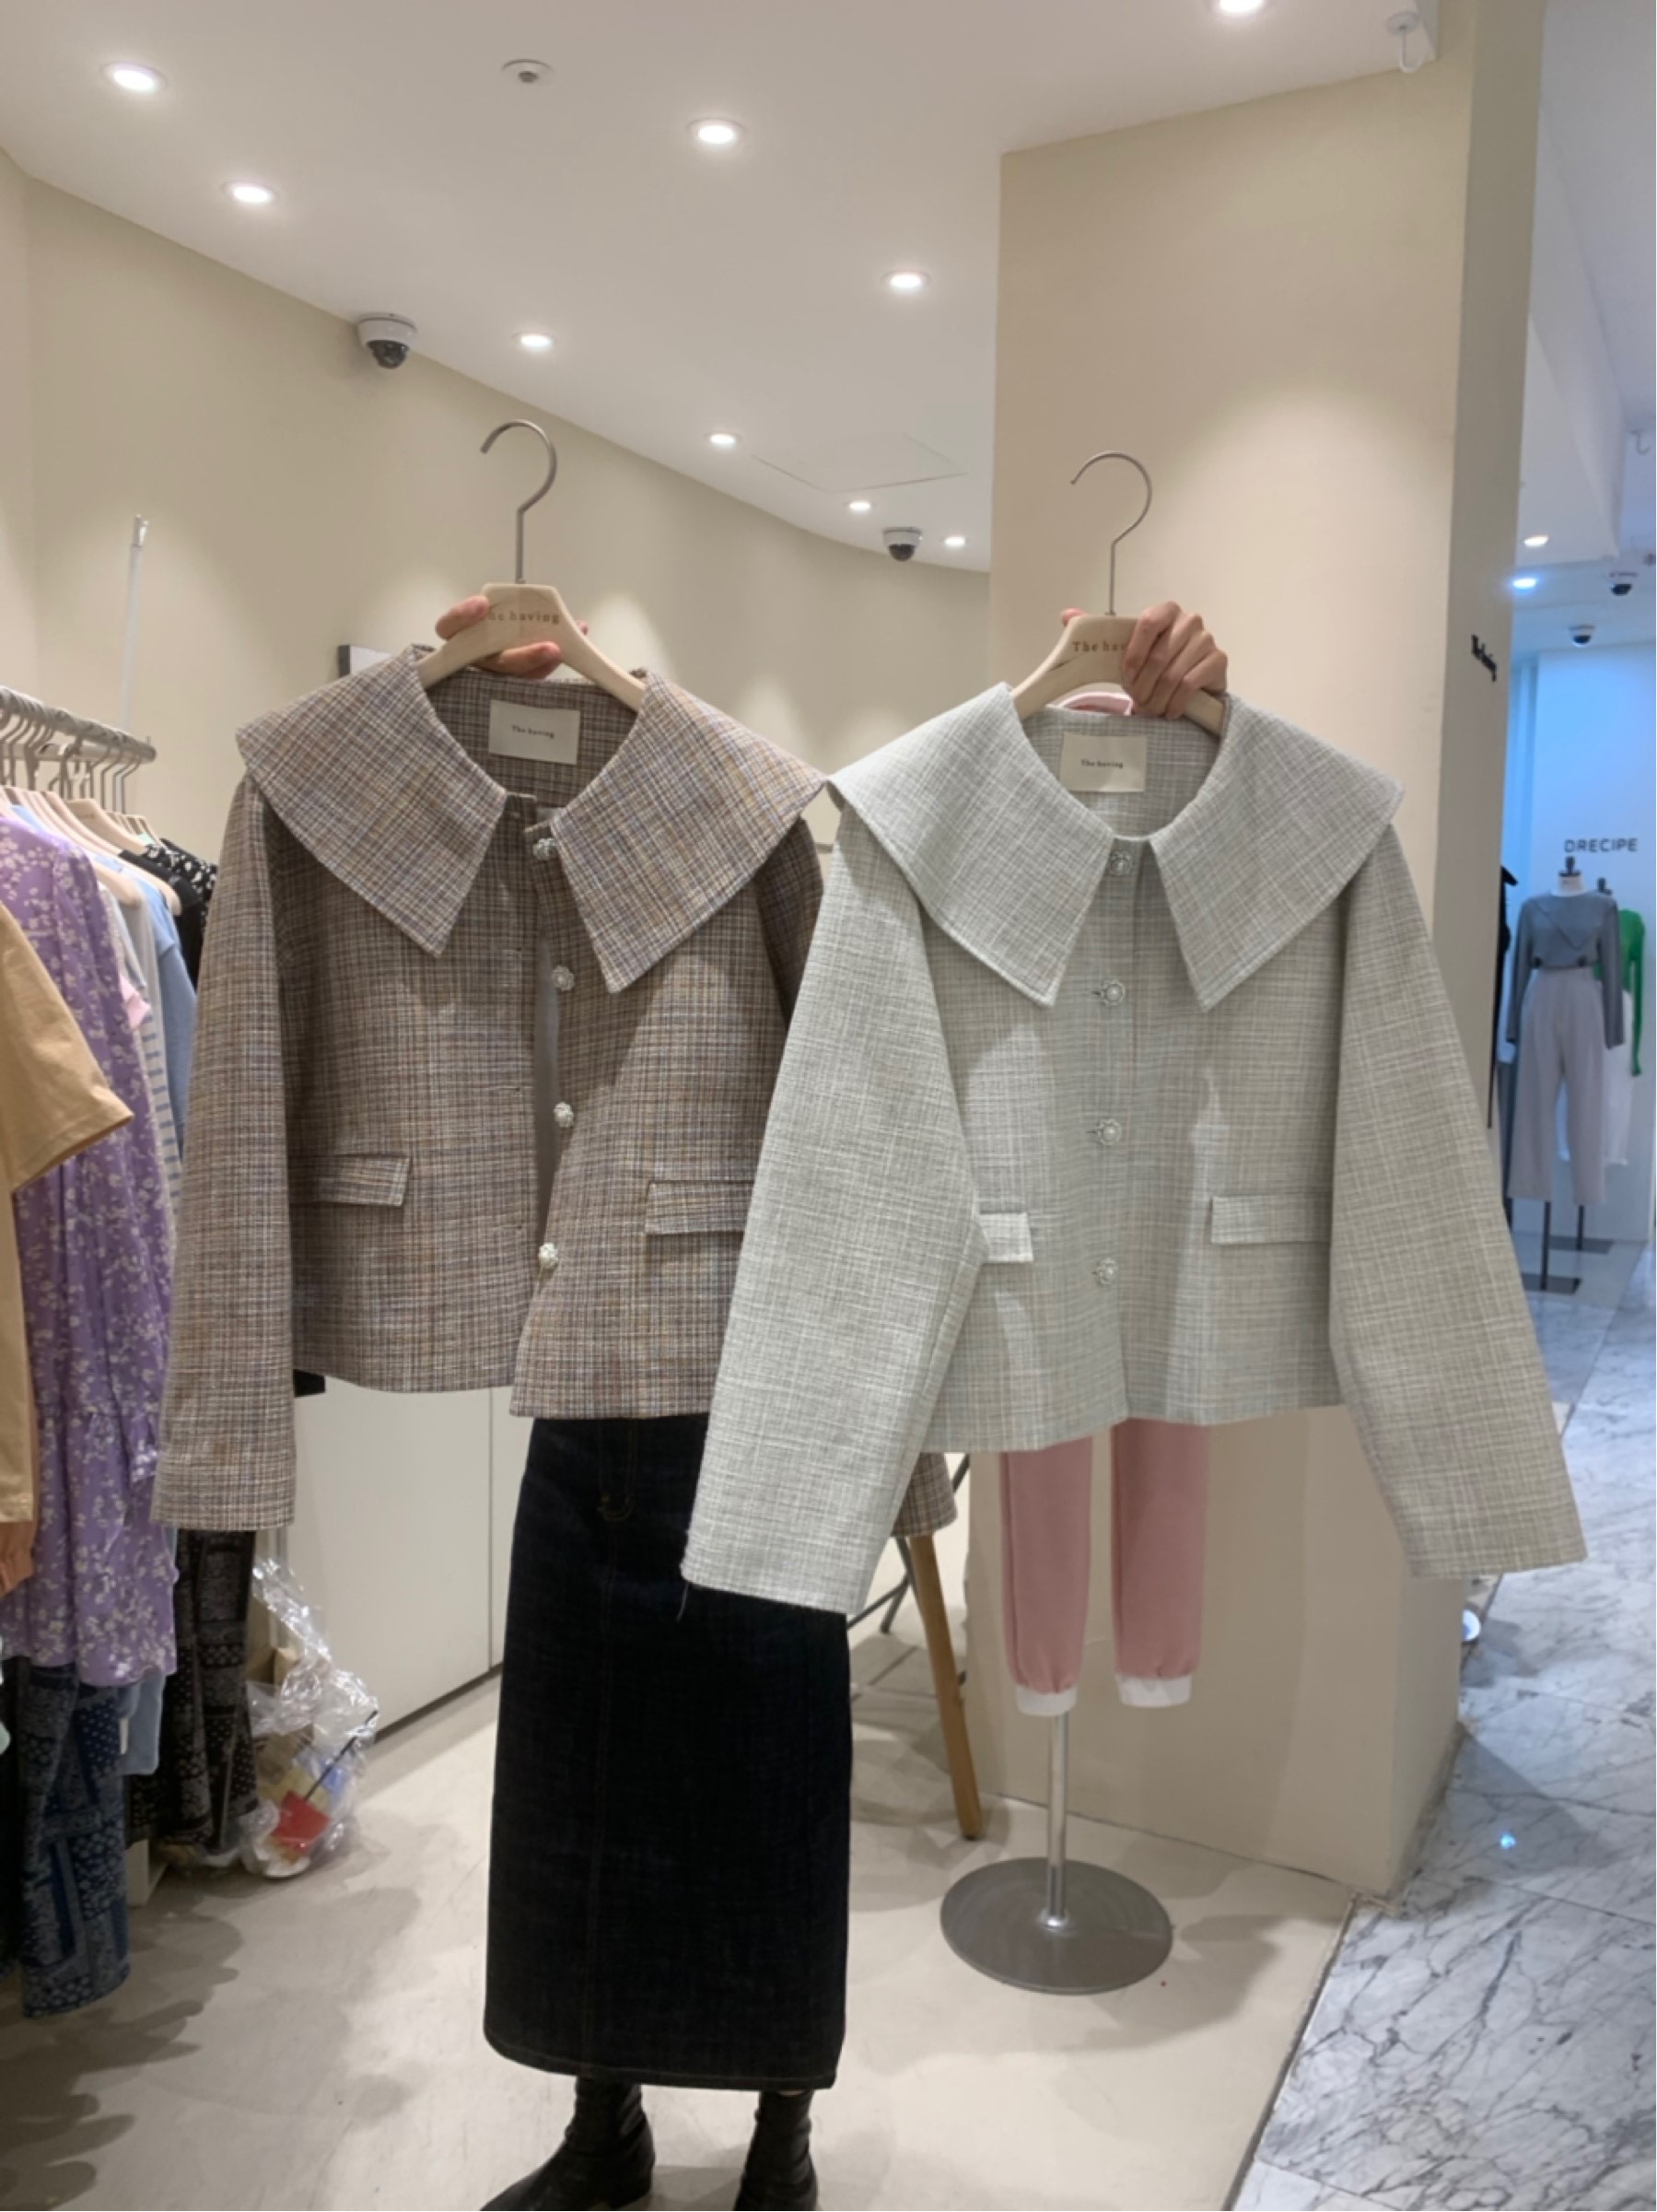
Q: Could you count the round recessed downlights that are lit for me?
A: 11